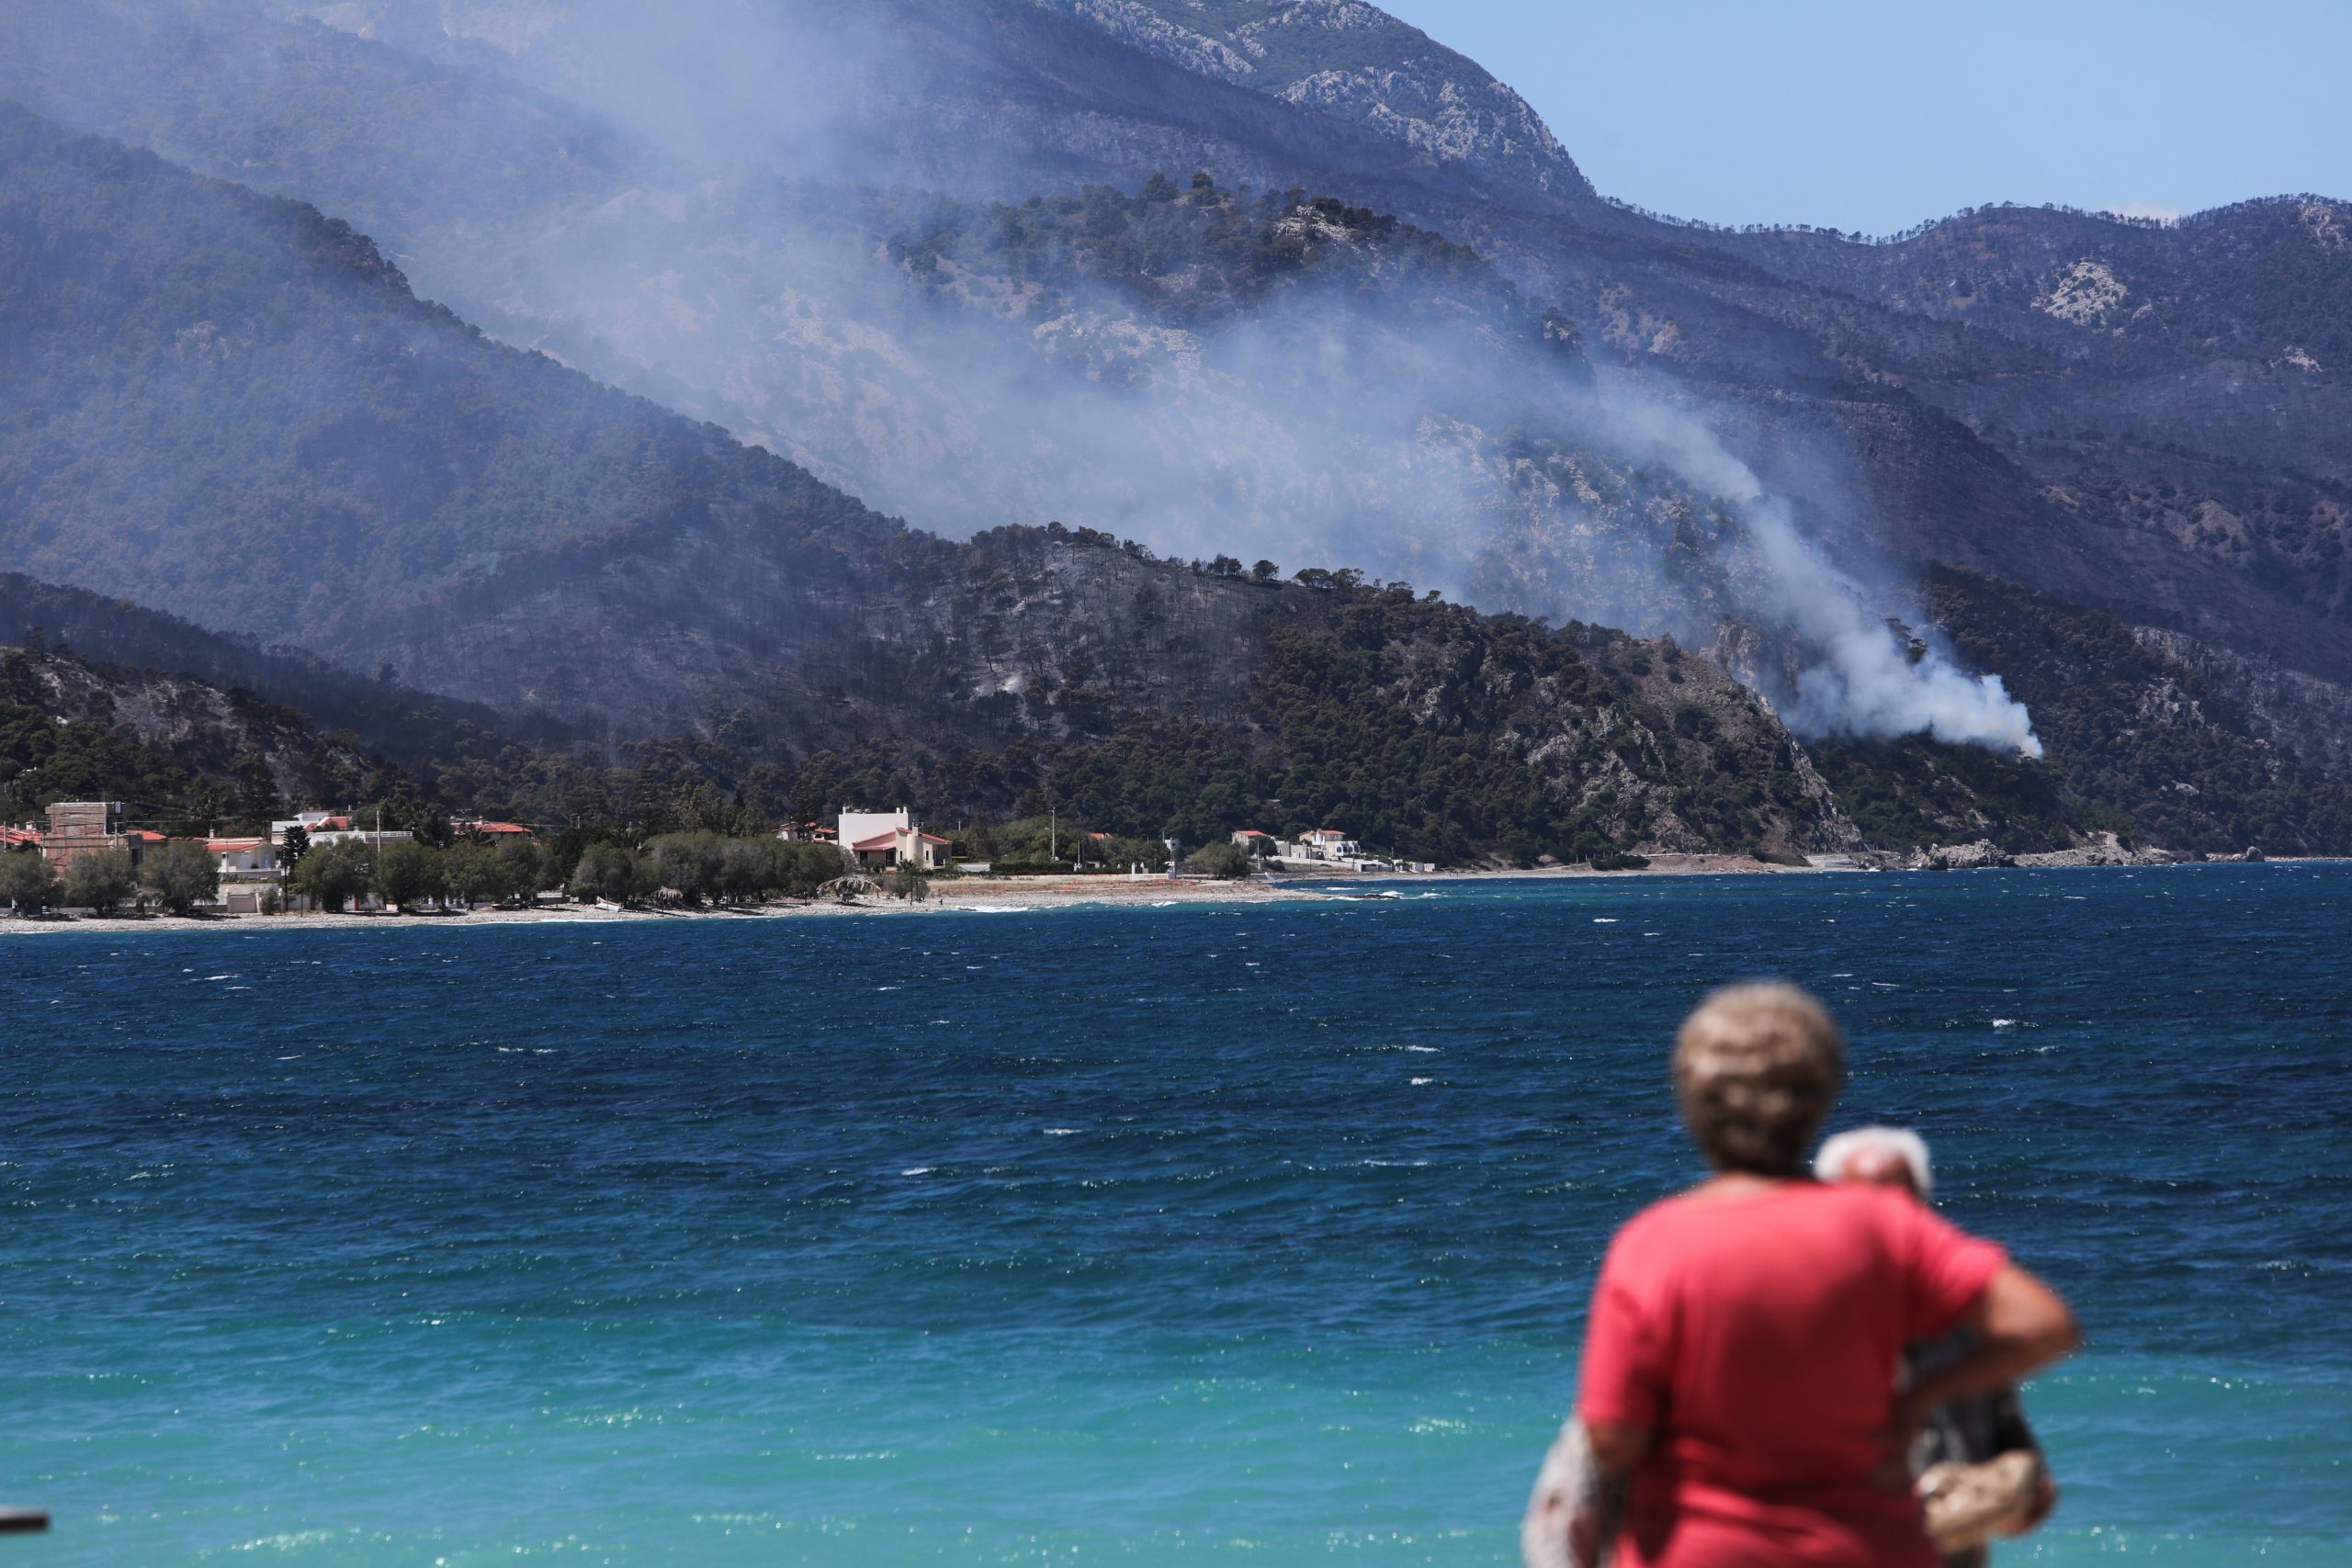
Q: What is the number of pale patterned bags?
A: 1